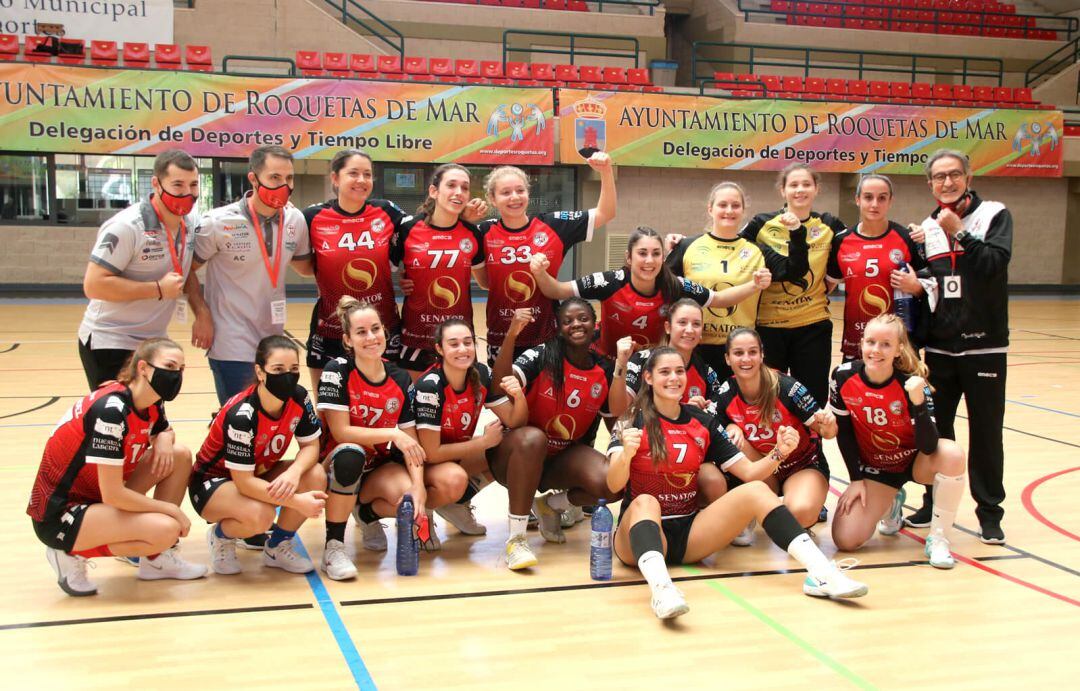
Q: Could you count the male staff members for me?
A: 3